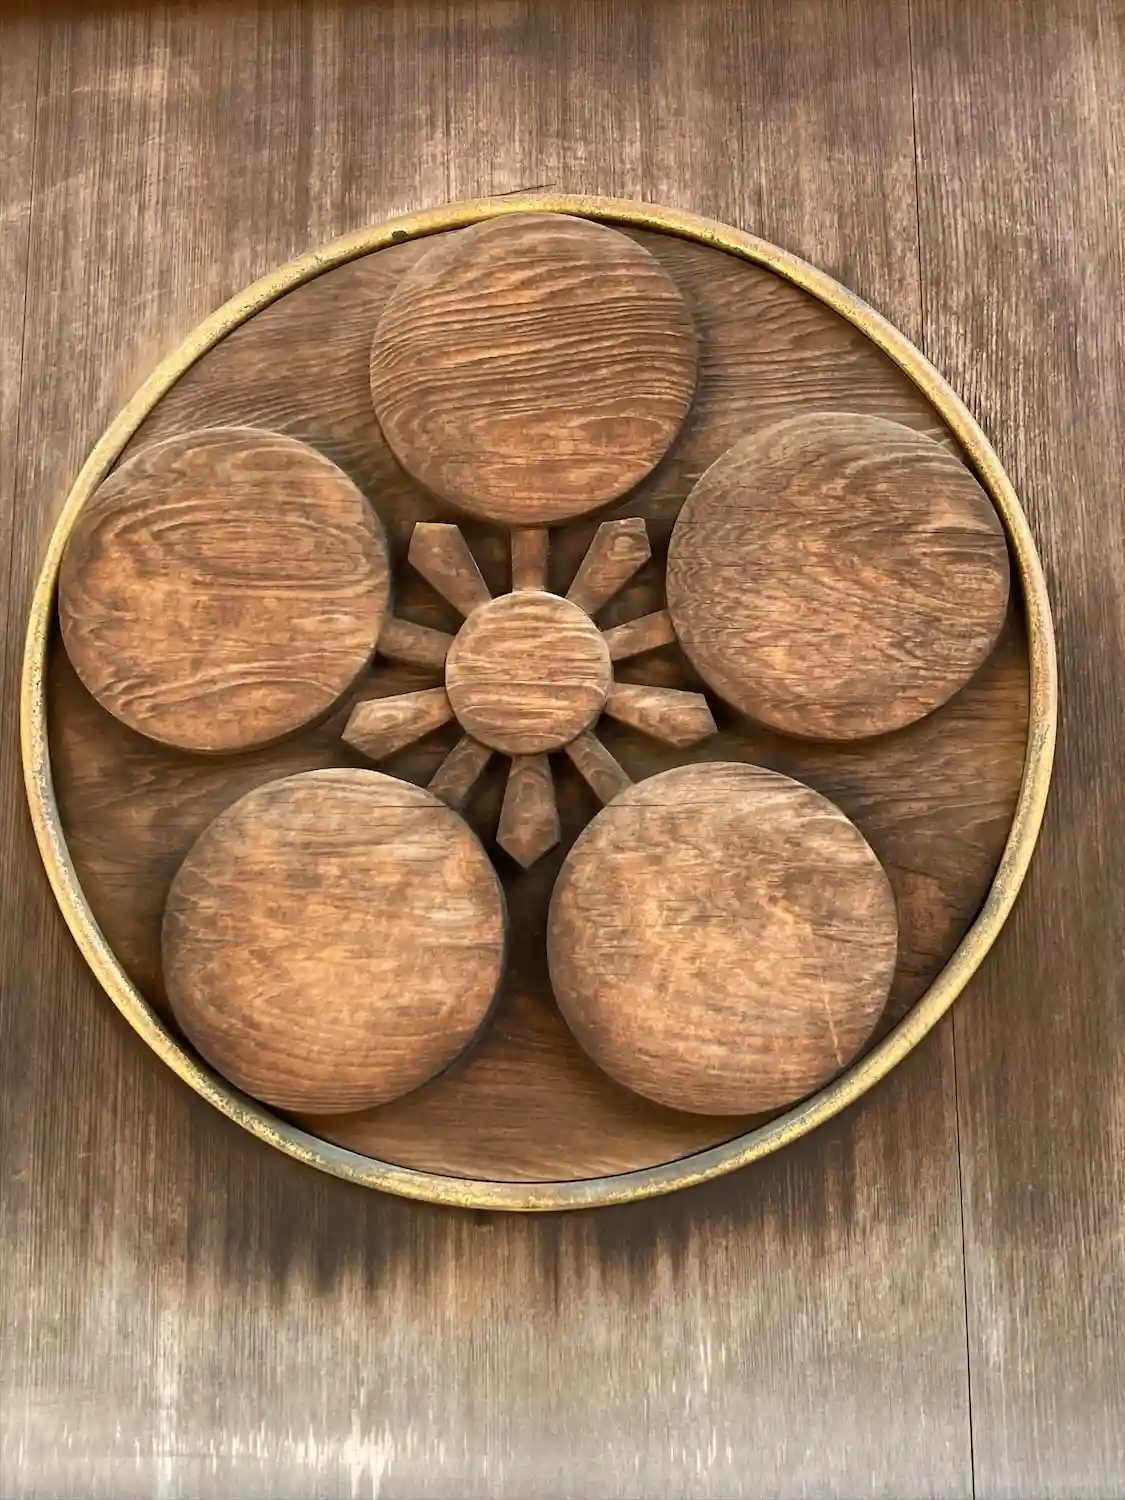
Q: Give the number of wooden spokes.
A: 10